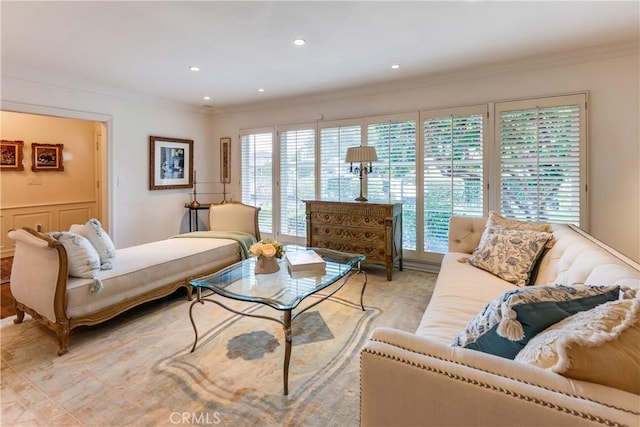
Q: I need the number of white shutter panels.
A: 6